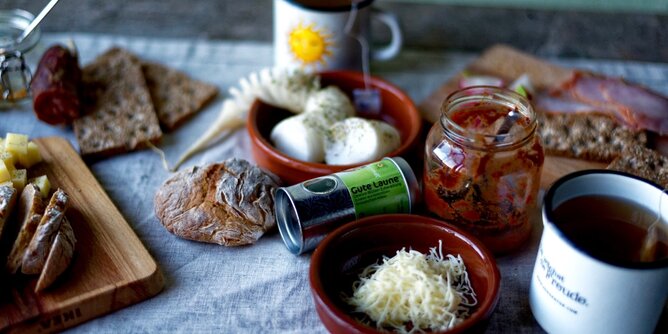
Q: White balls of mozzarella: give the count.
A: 3